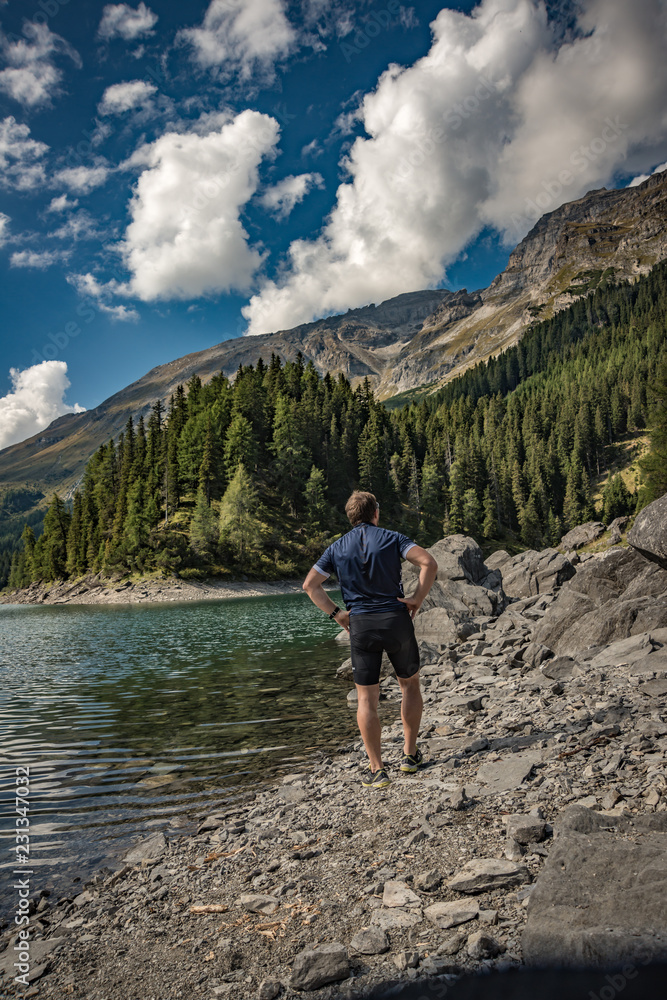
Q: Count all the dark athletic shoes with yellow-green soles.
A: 2